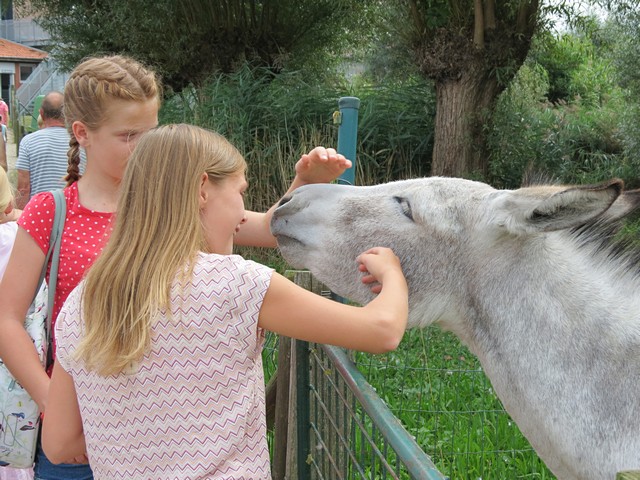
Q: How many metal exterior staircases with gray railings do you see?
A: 1